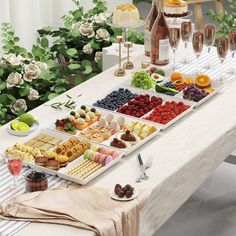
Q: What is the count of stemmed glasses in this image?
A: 7